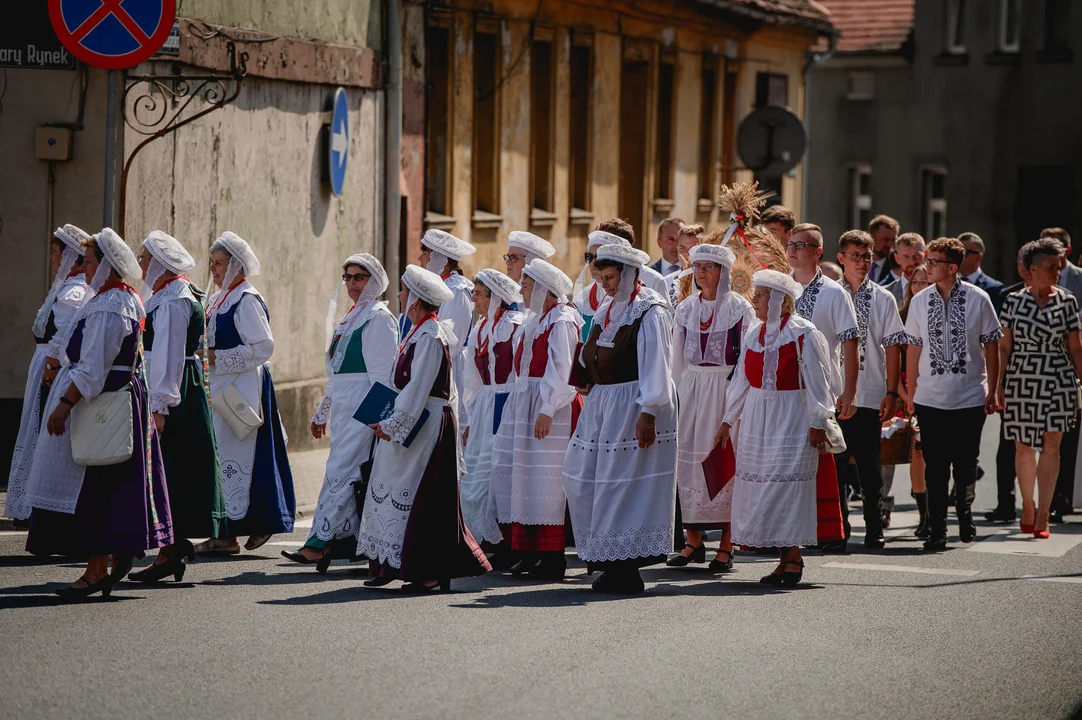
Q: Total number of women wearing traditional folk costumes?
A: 14